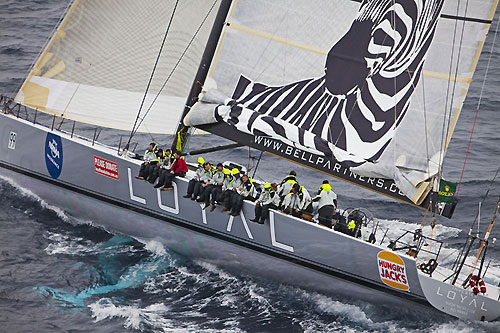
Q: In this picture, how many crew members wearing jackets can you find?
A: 15